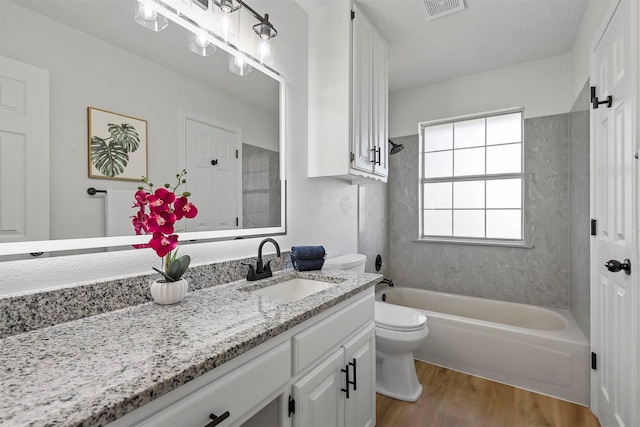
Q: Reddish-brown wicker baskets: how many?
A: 0